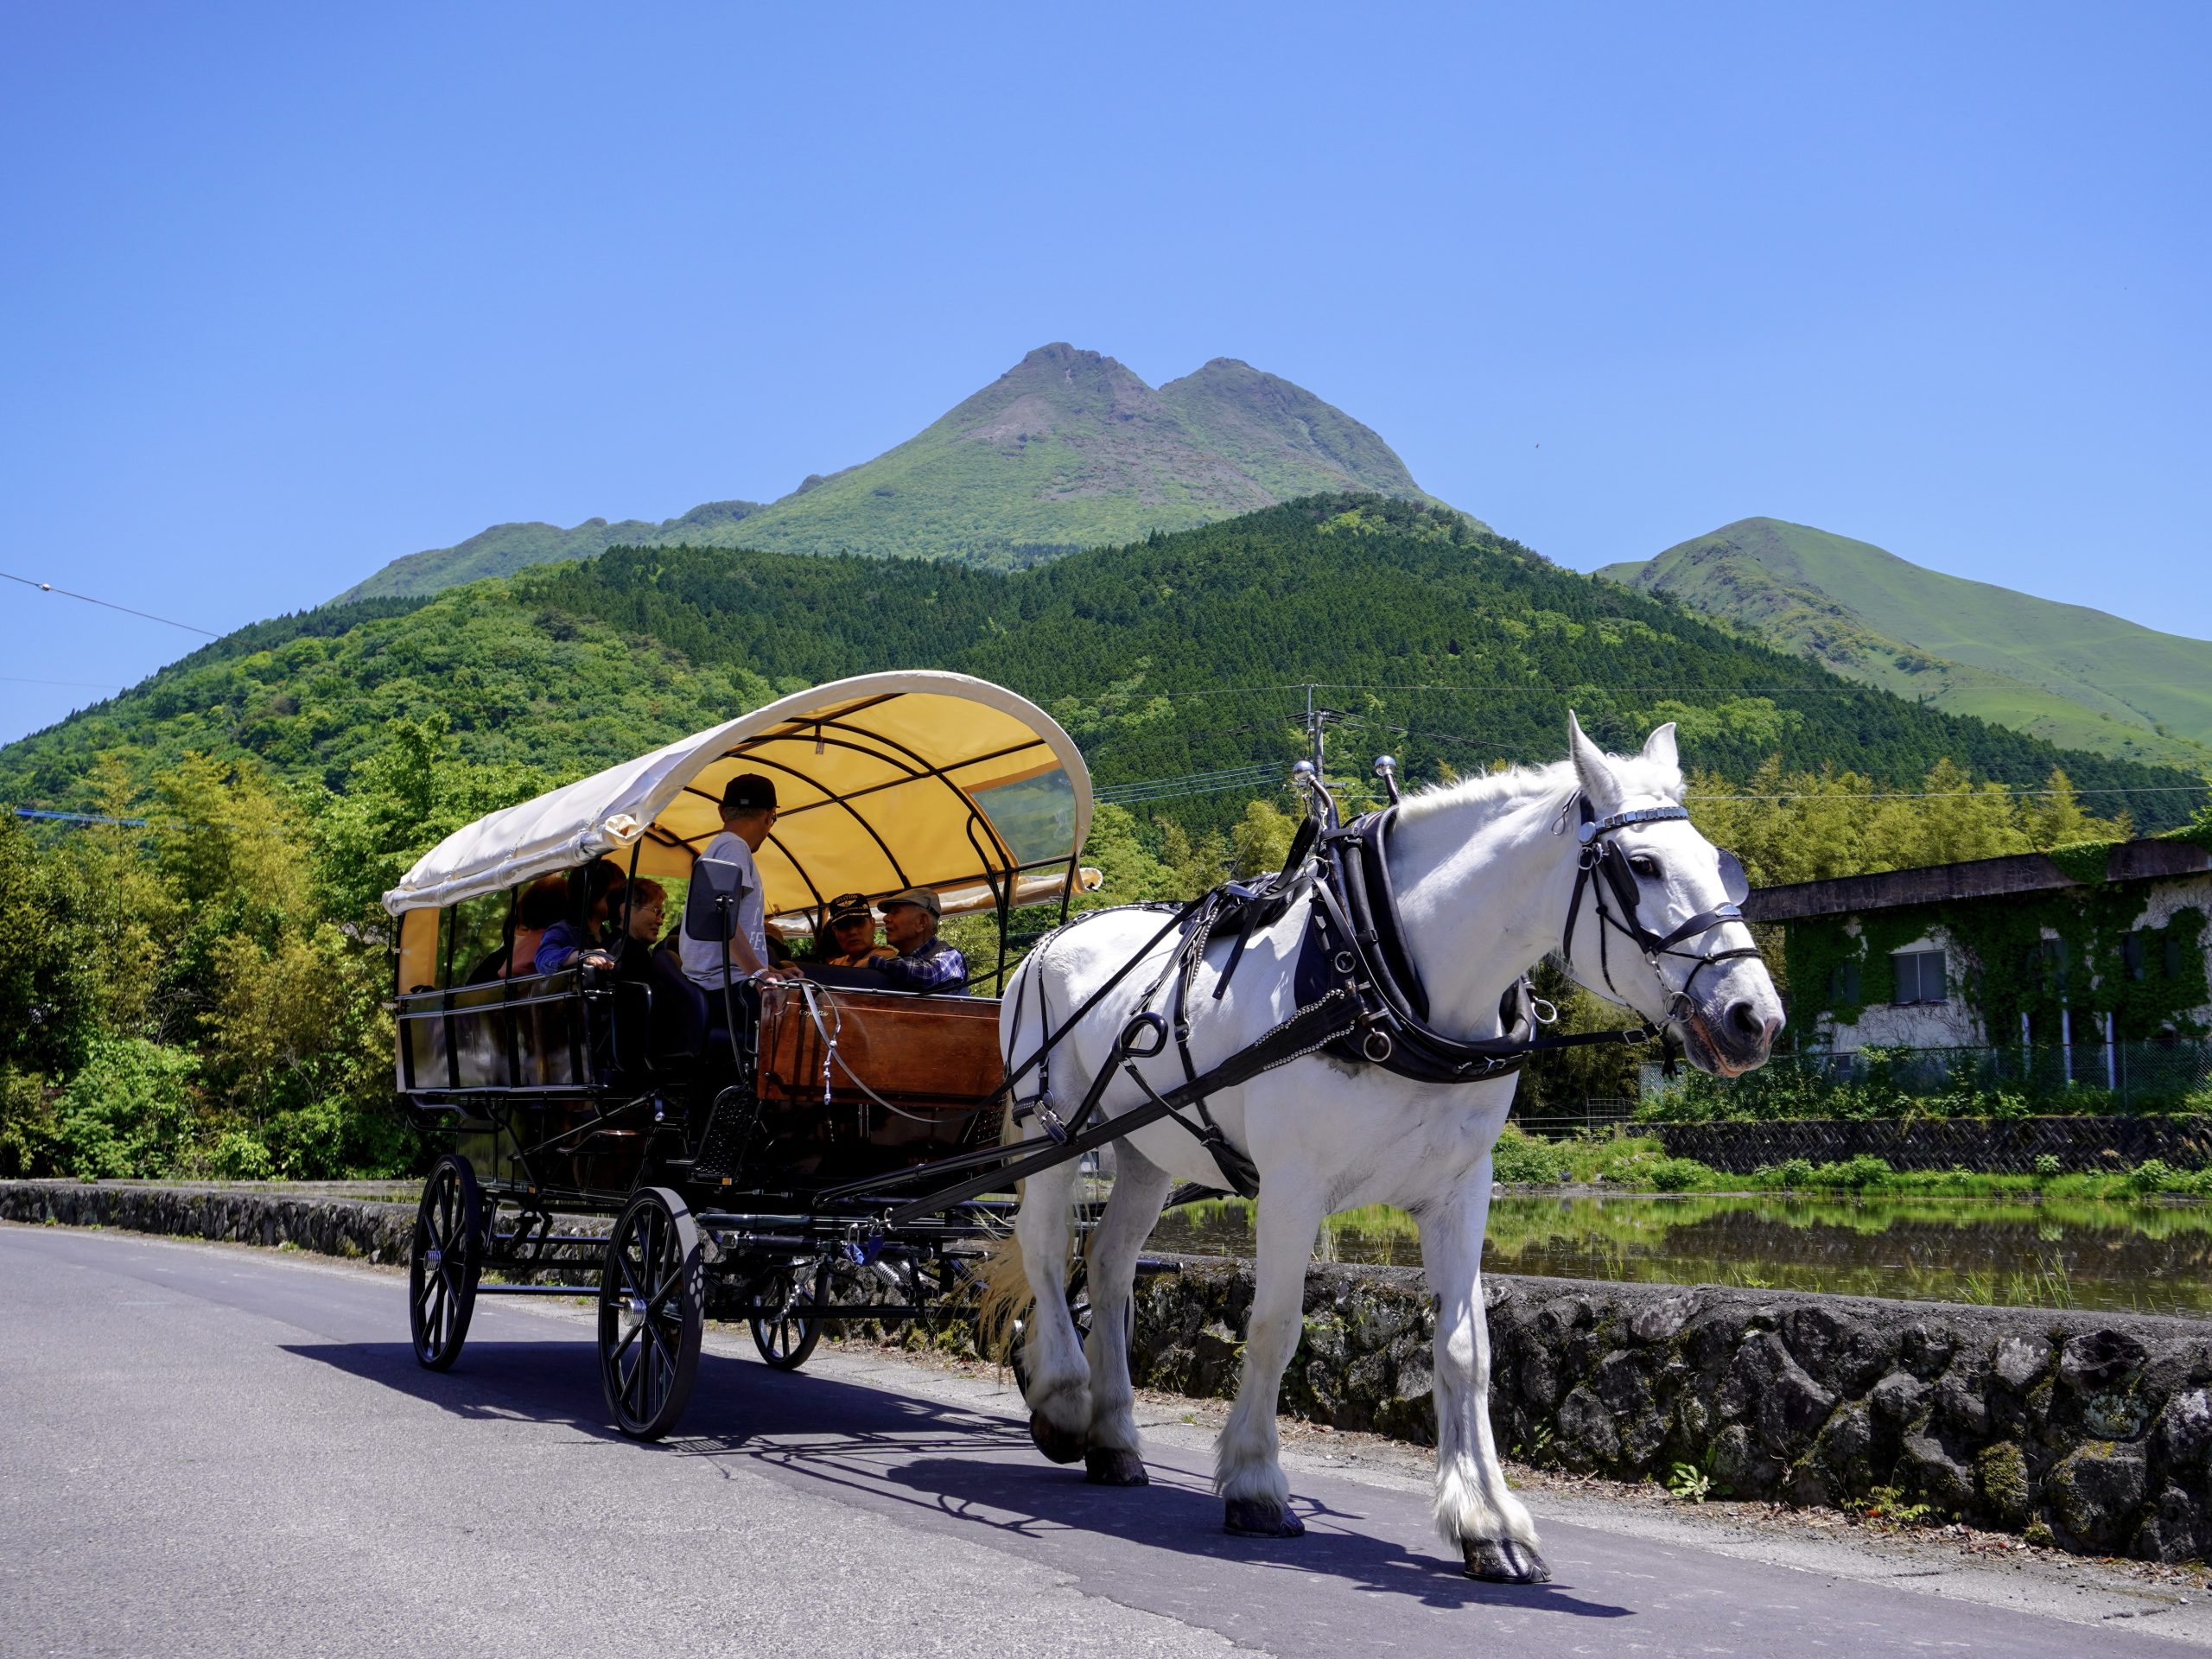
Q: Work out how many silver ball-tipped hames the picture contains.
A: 2